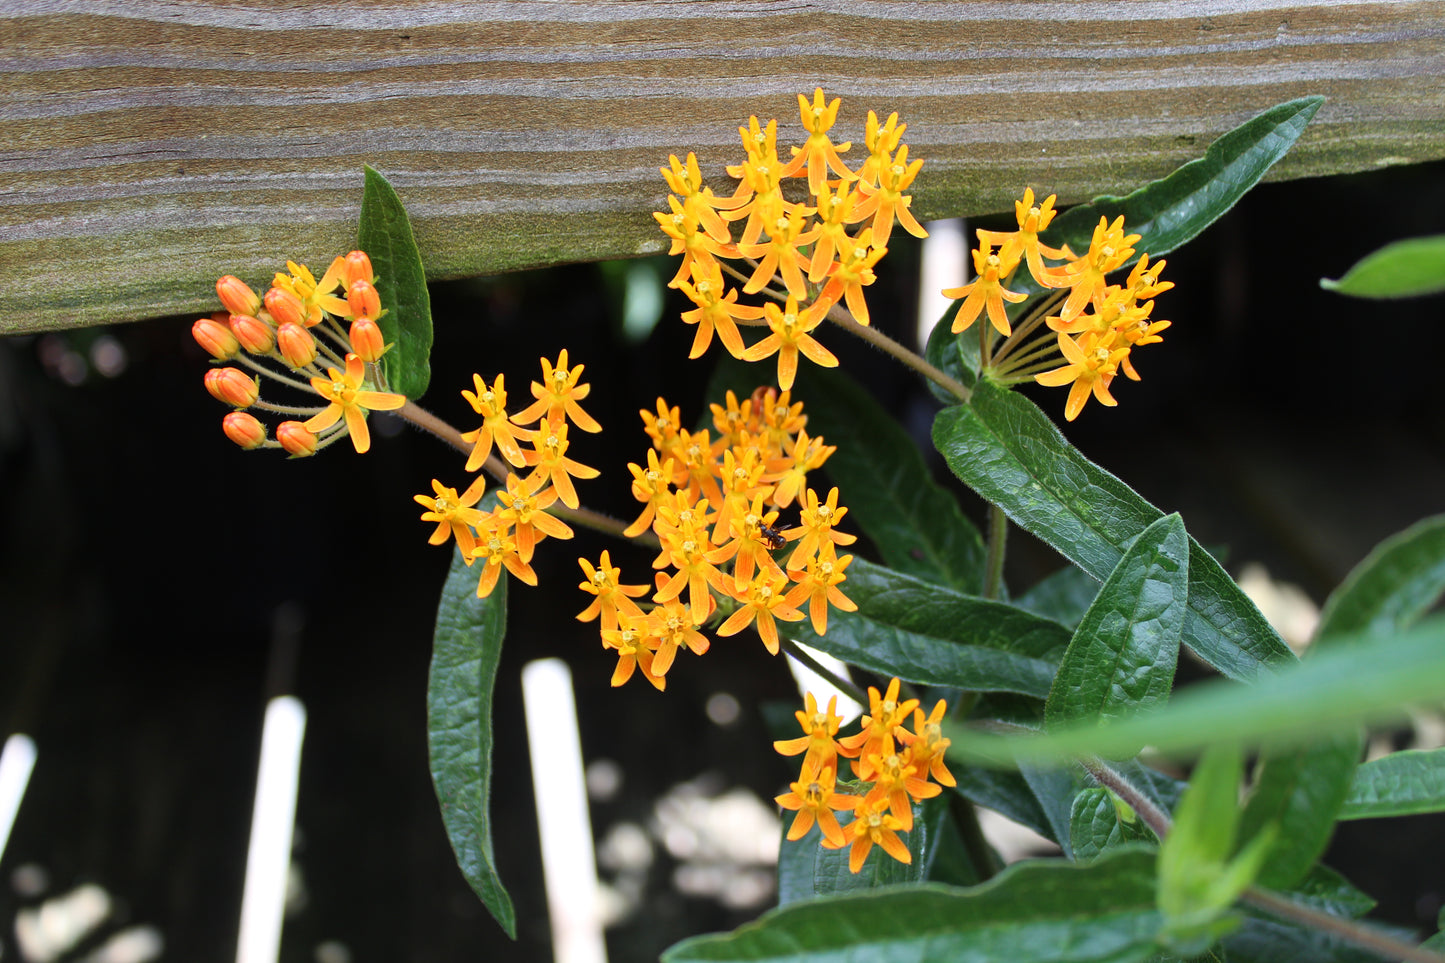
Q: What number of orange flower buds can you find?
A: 12